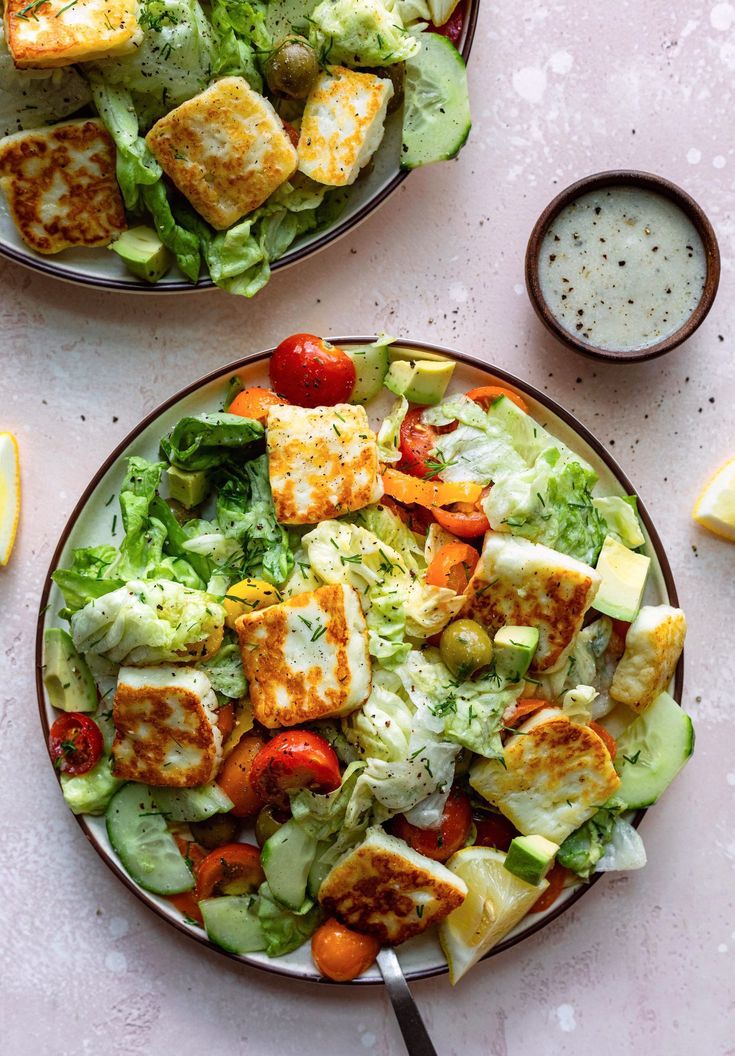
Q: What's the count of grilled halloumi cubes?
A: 11